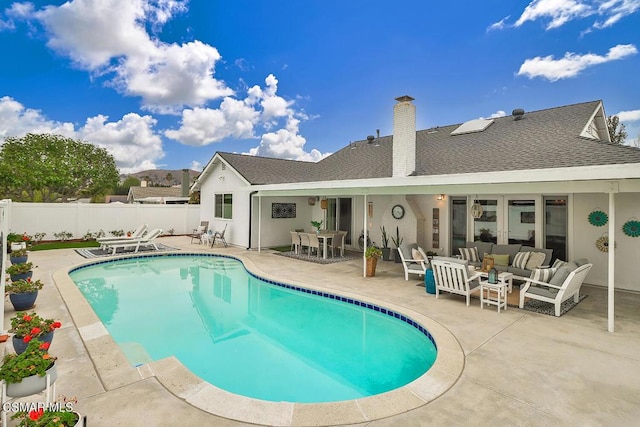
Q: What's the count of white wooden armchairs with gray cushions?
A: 3